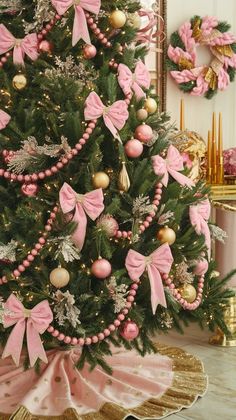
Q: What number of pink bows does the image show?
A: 10